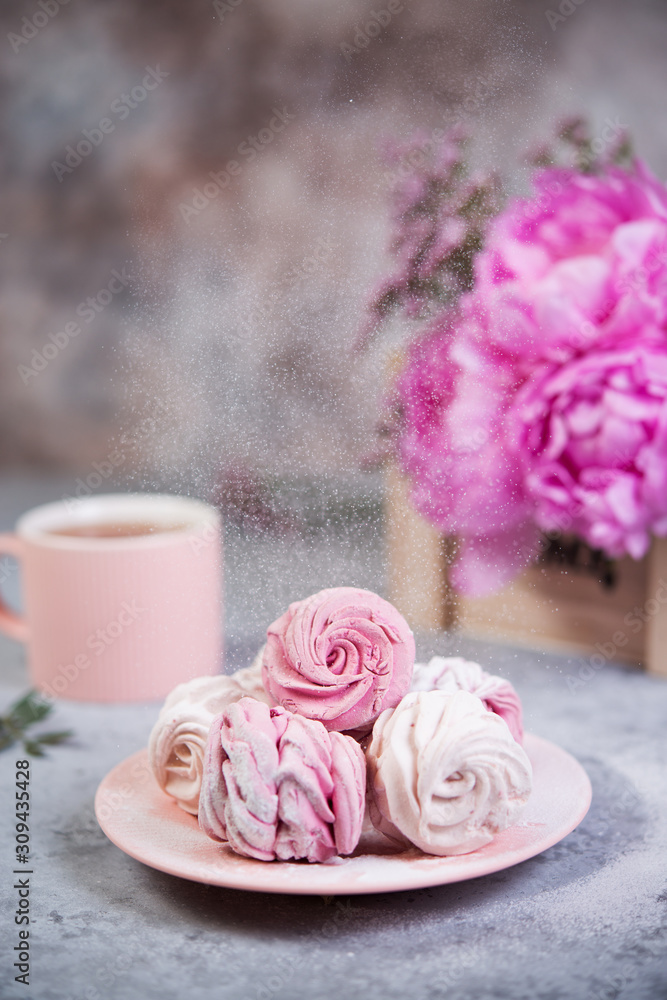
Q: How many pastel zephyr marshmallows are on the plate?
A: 6